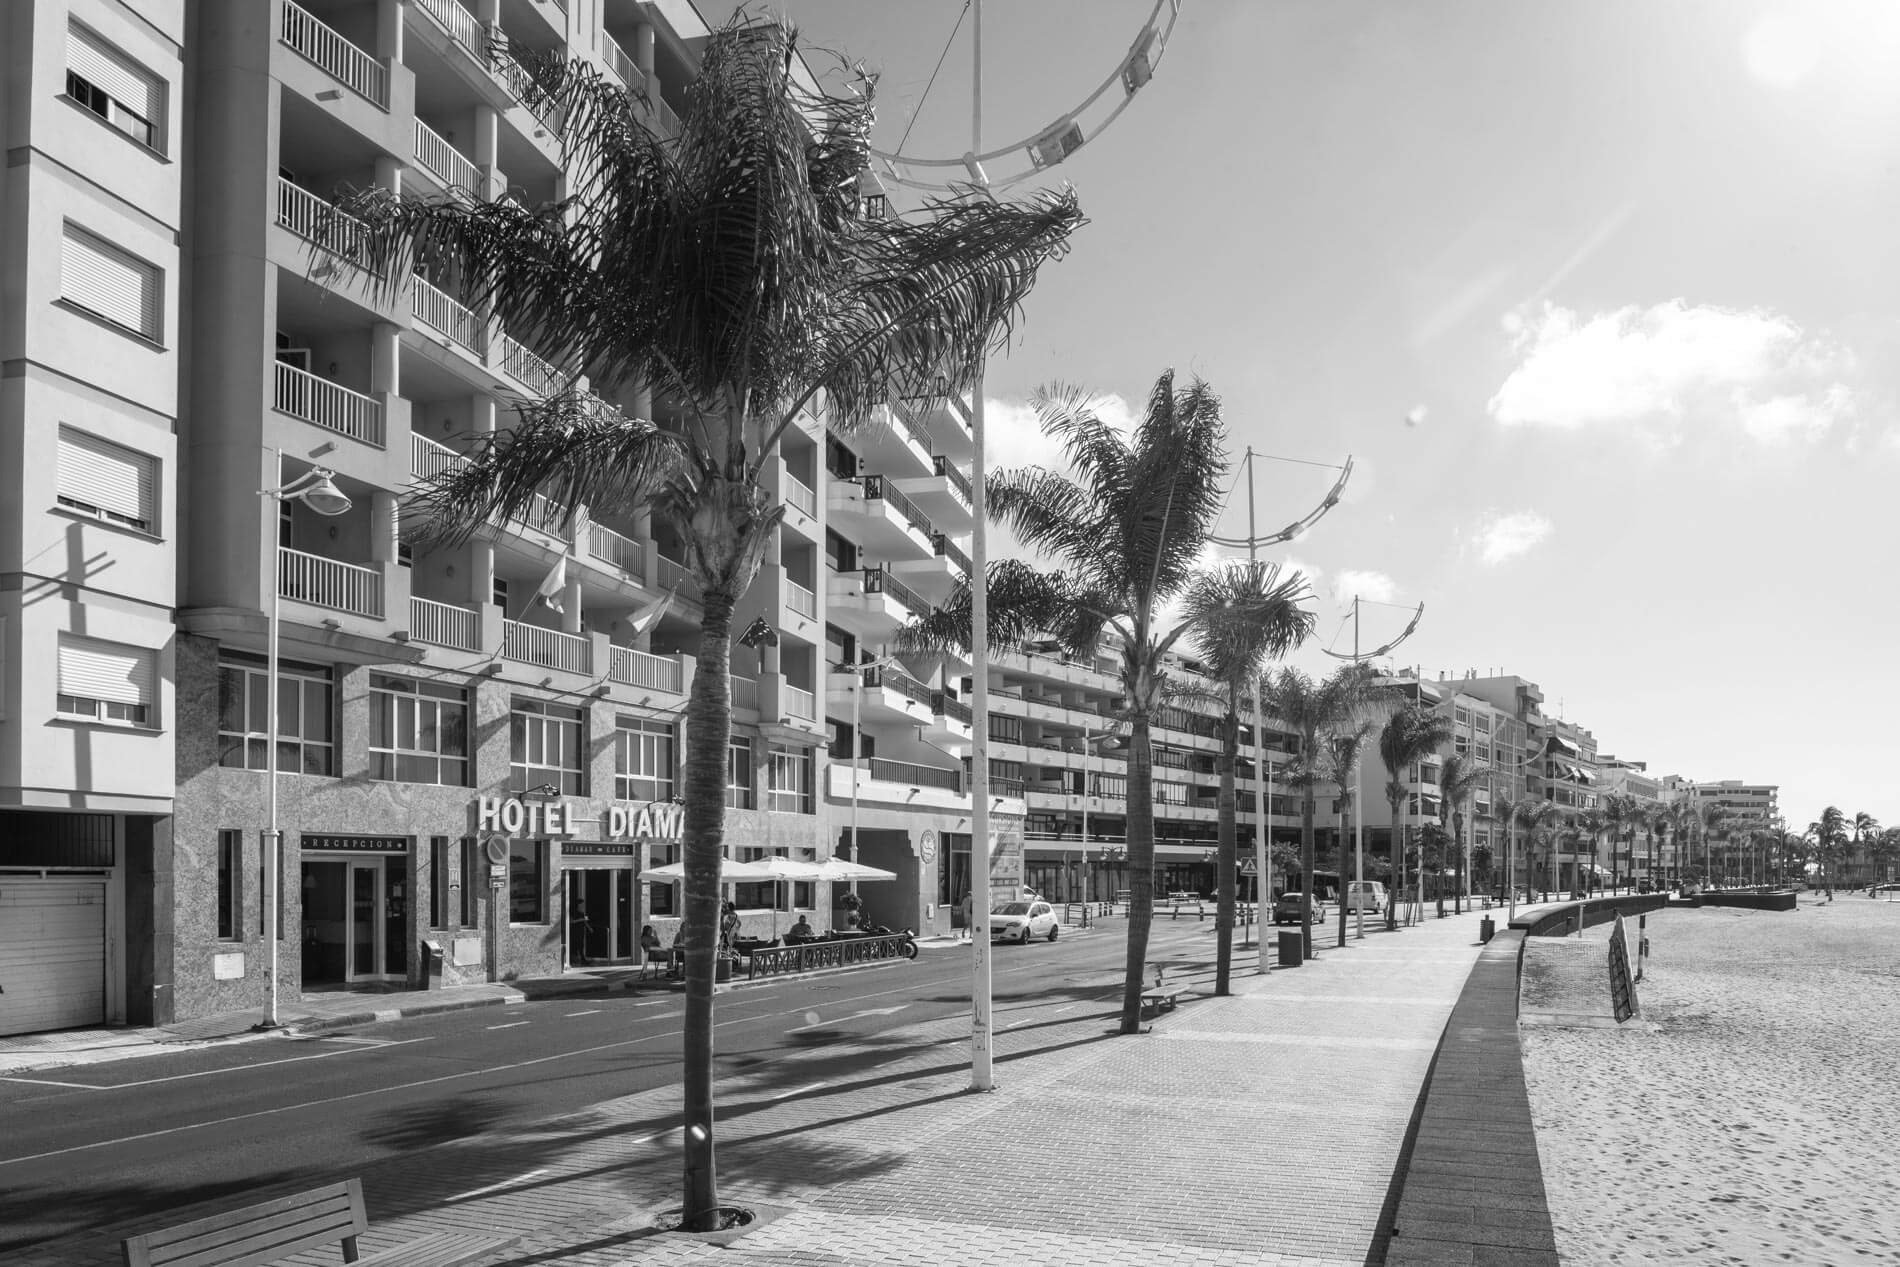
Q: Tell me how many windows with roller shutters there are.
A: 4